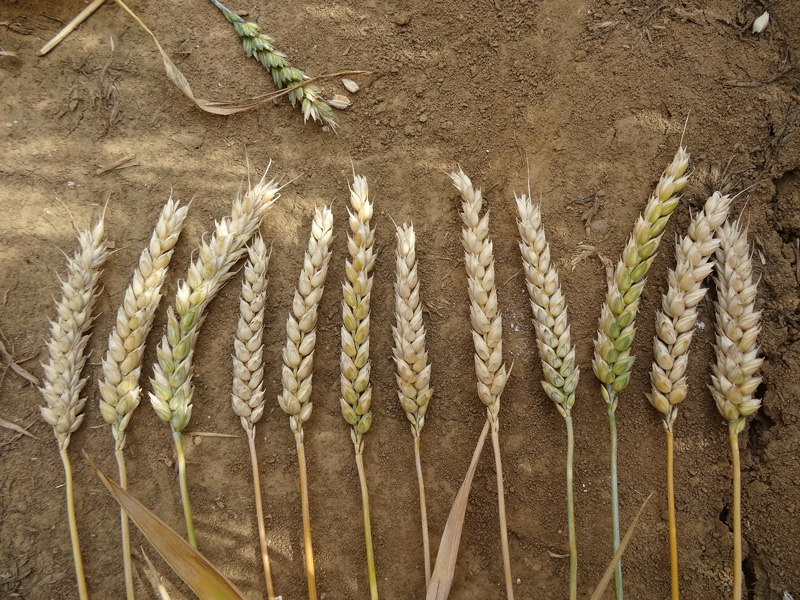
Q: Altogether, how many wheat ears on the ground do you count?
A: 13